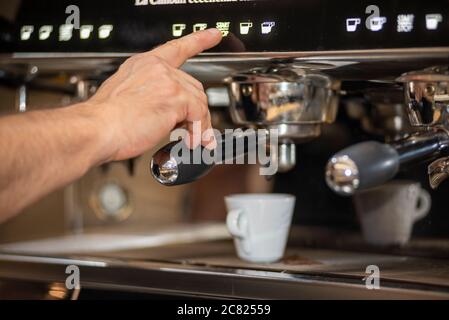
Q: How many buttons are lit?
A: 14